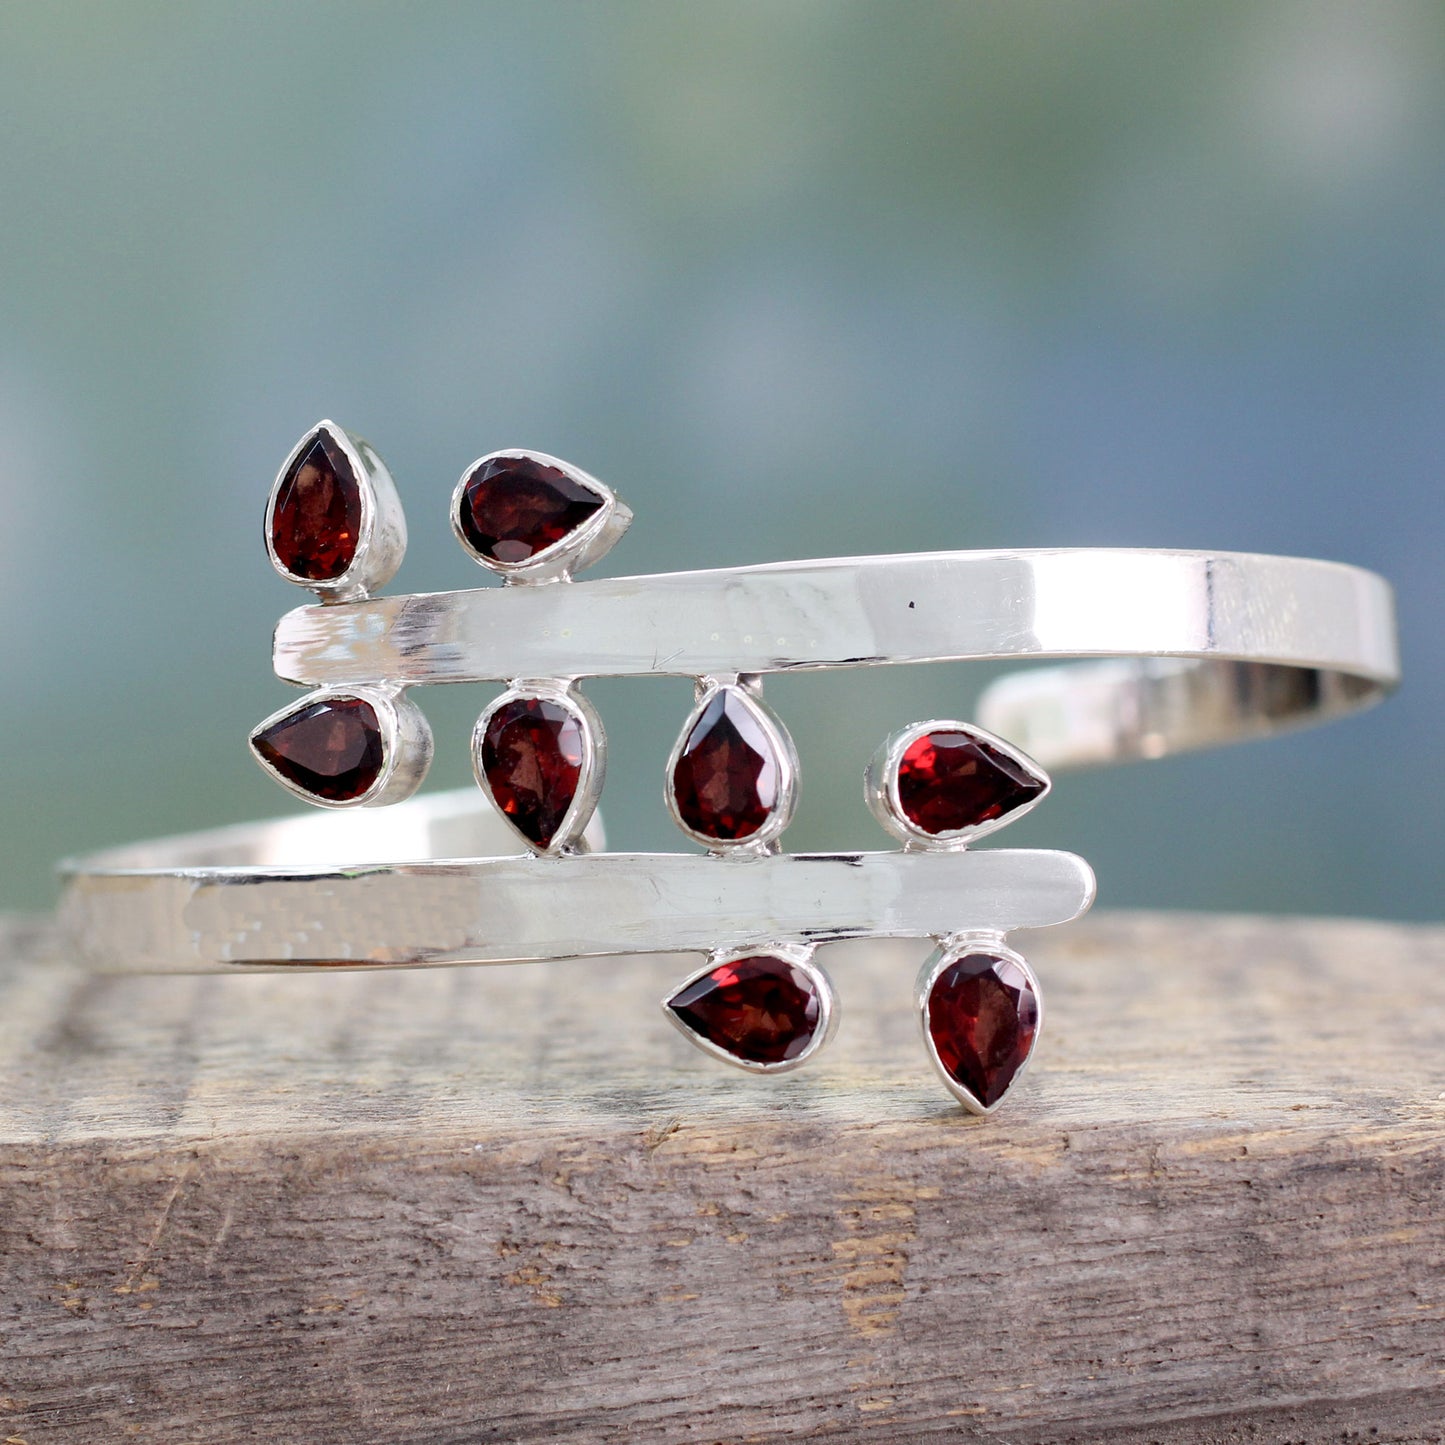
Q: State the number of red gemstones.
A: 8